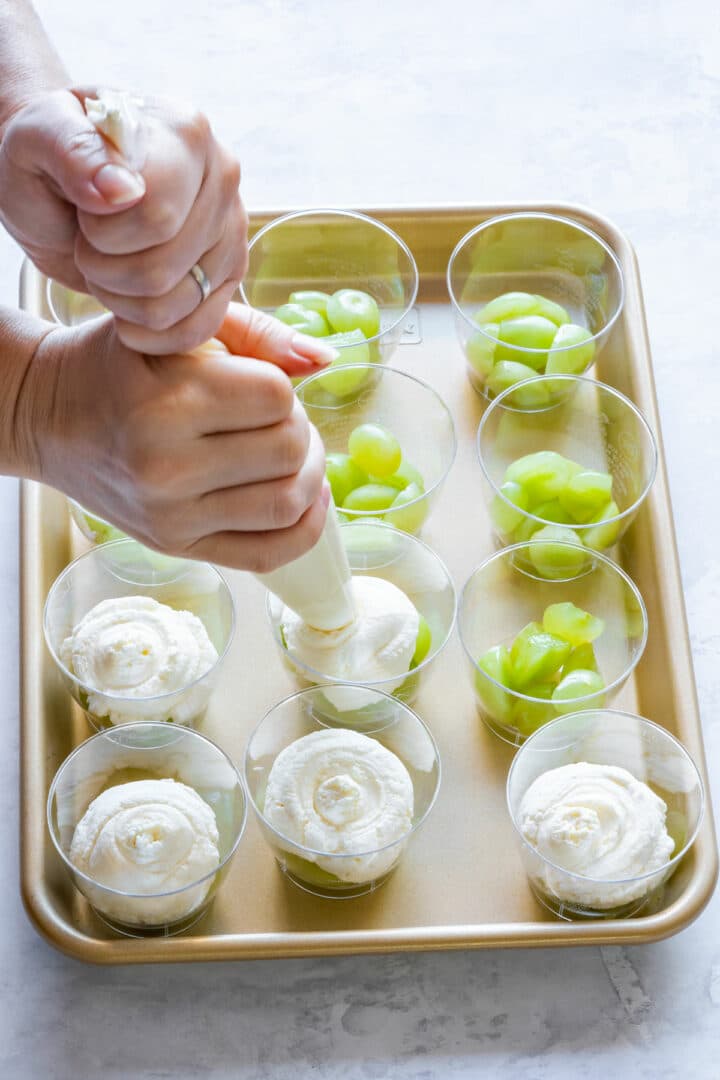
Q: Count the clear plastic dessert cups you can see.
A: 12